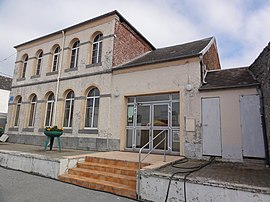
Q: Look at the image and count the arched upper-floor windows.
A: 5